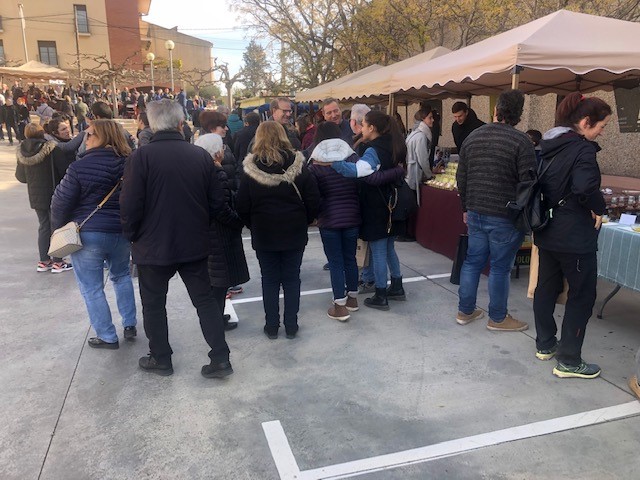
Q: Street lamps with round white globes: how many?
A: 2